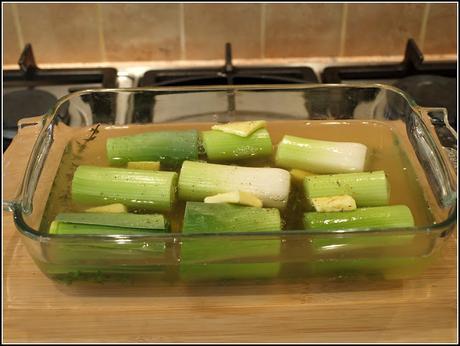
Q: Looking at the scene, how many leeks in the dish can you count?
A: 9